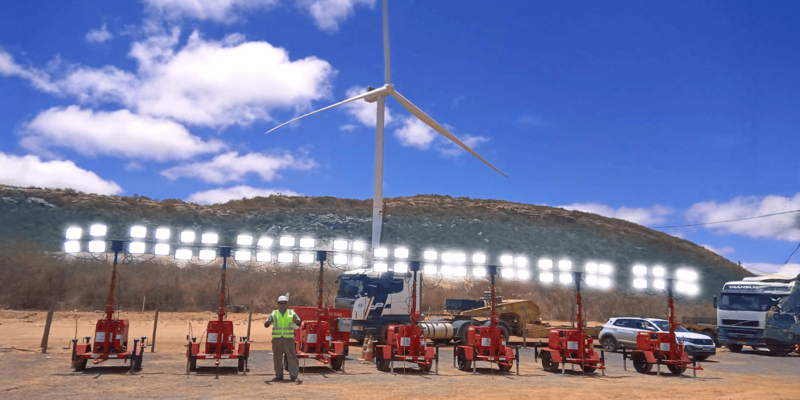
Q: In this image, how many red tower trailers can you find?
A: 7